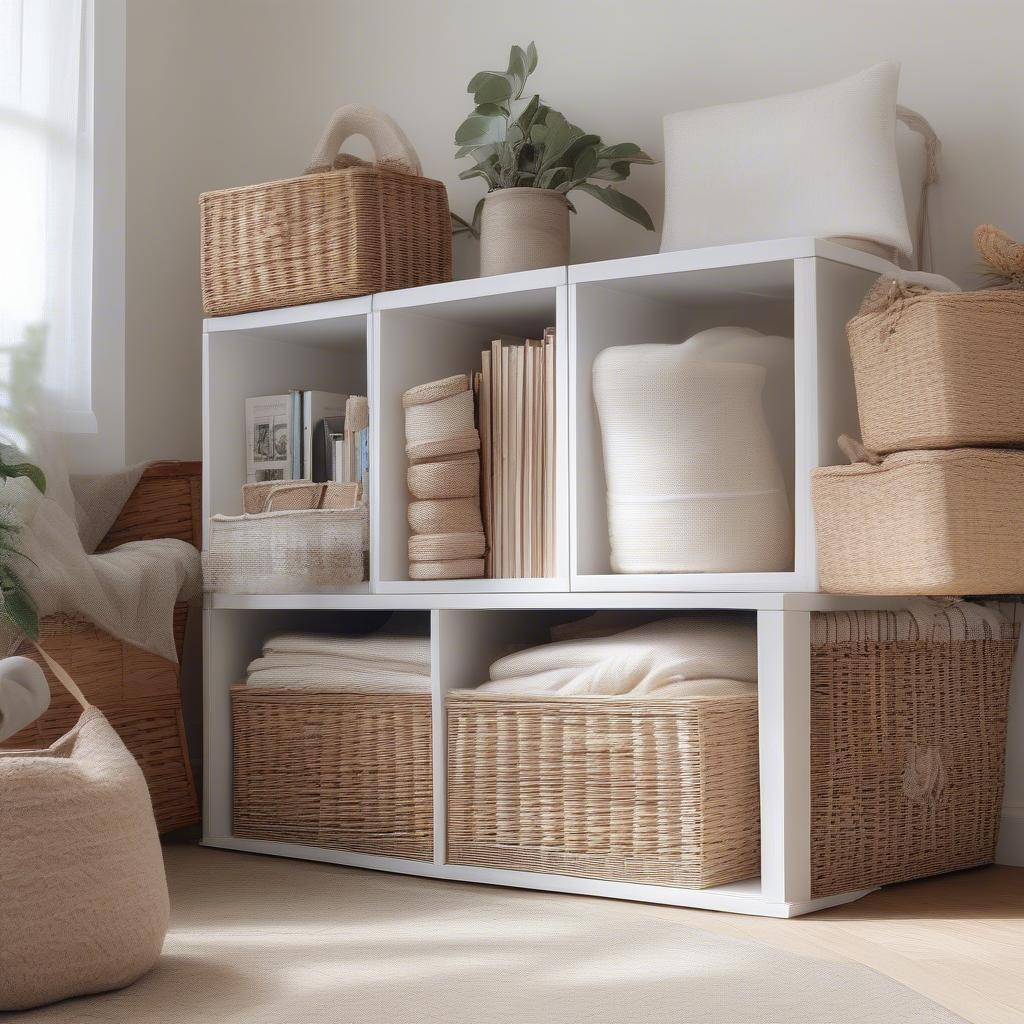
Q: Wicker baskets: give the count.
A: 6